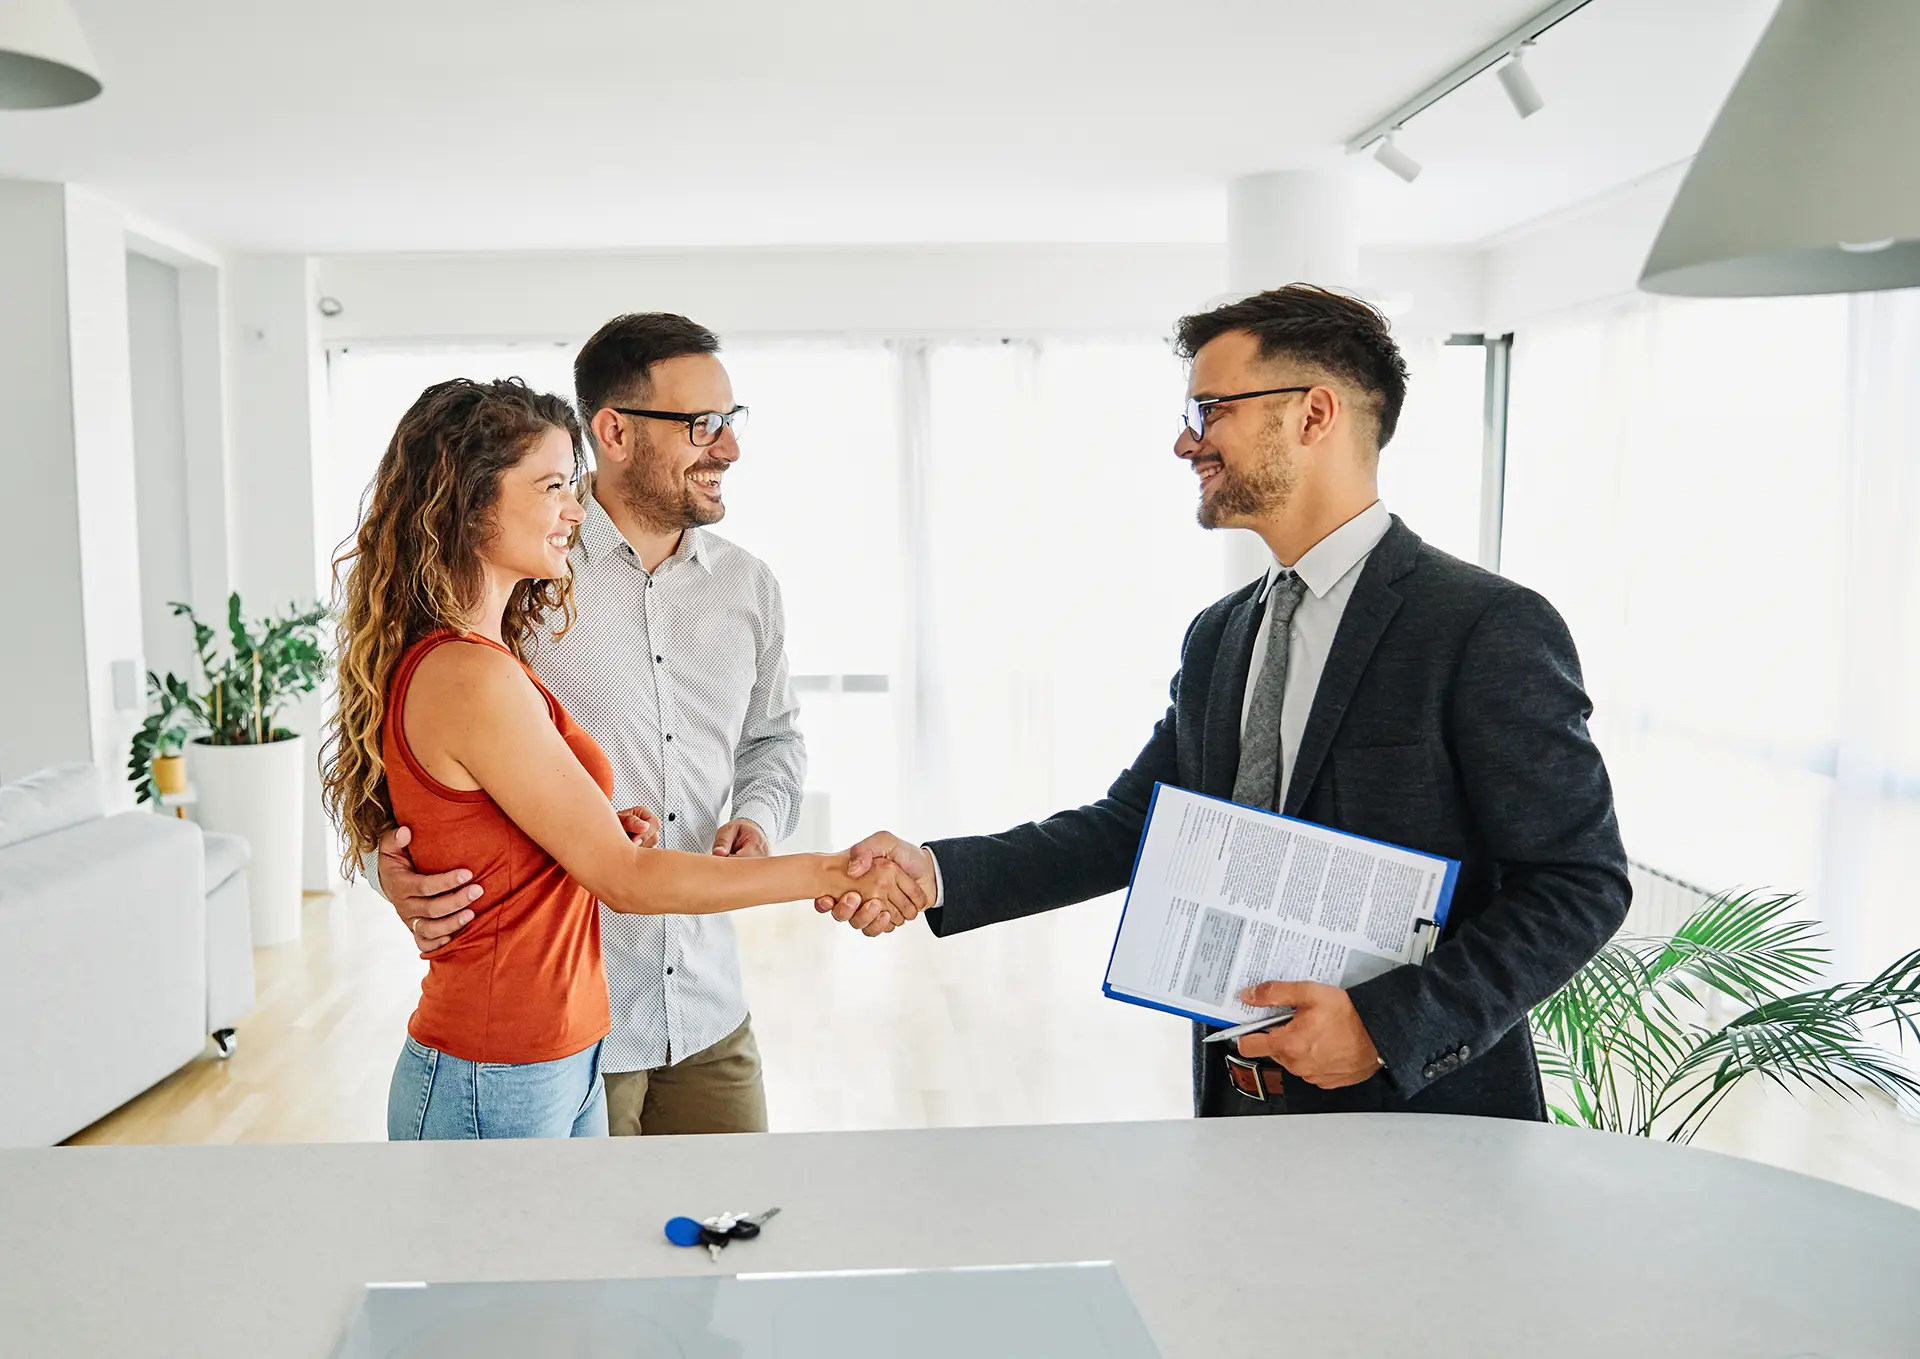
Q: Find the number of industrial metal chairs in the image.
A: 0